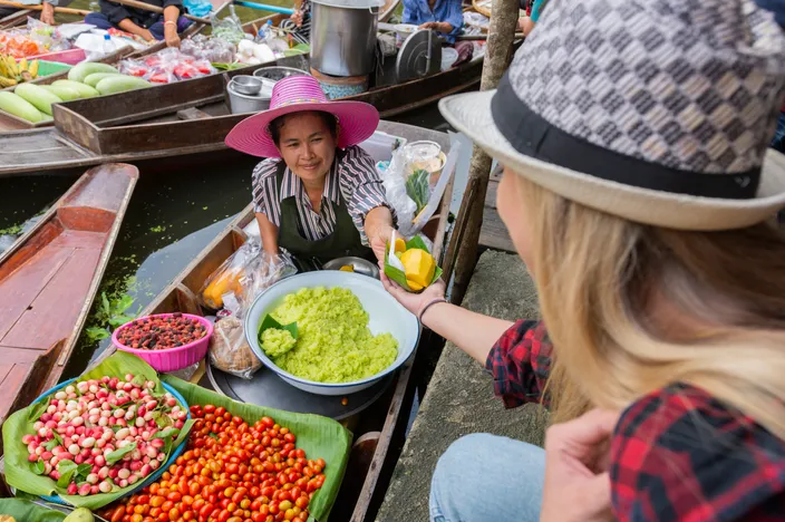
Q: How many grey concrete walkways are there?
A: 1